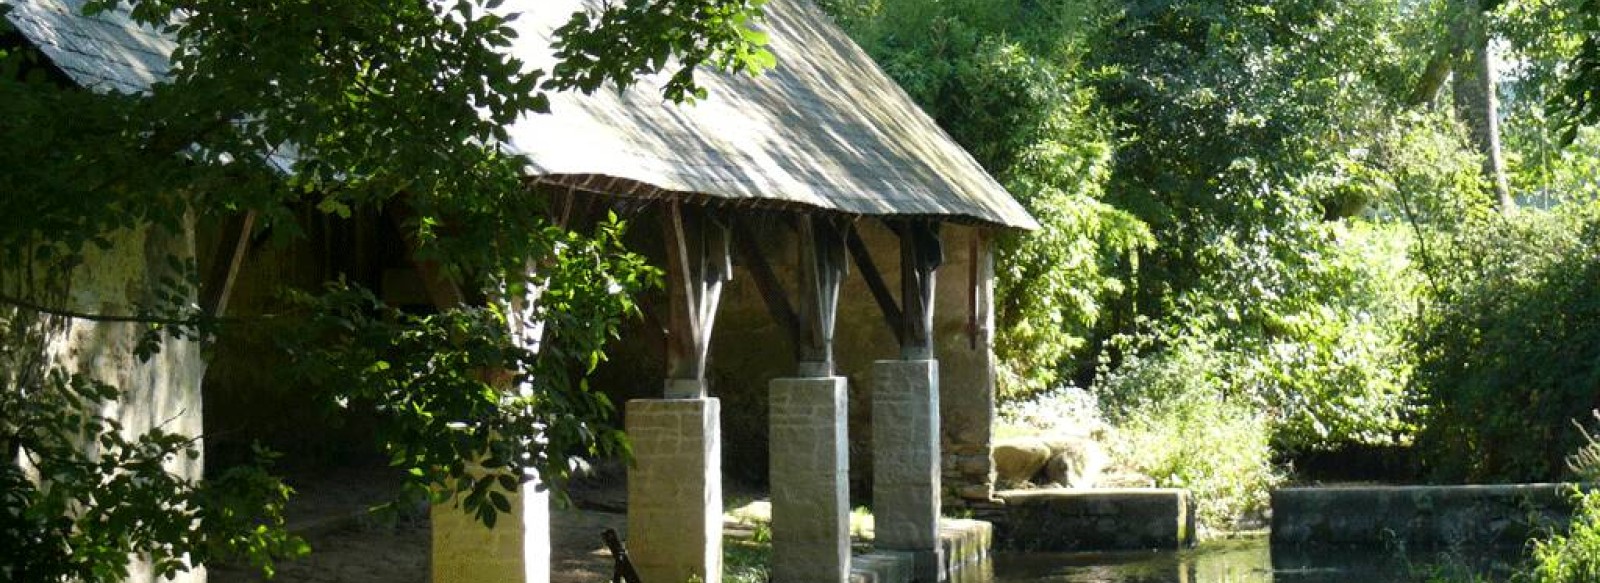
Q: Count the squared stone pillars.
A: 4